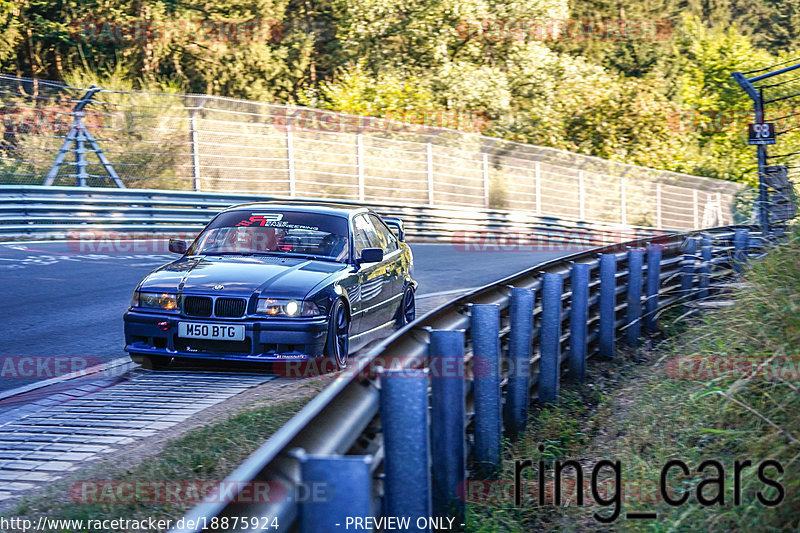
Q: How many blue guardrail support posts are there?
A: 13